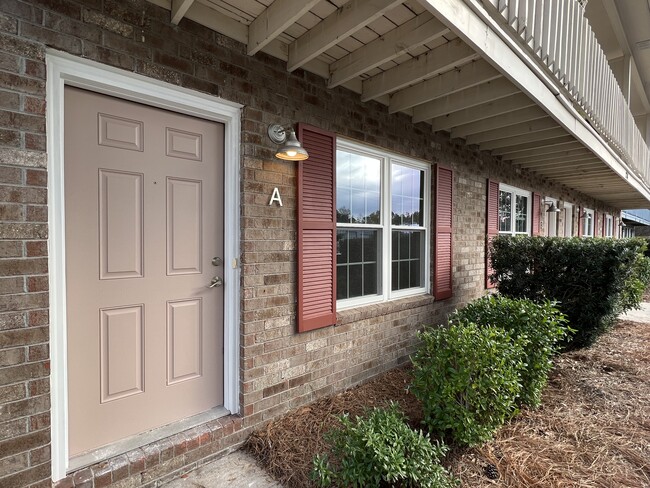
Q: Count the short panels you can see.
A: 2